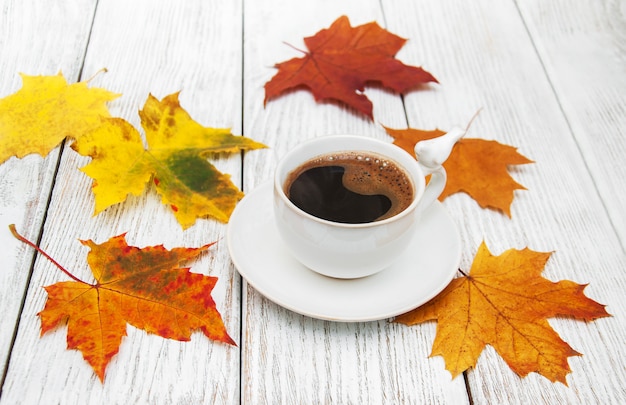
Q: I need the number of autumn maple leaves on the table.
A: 6